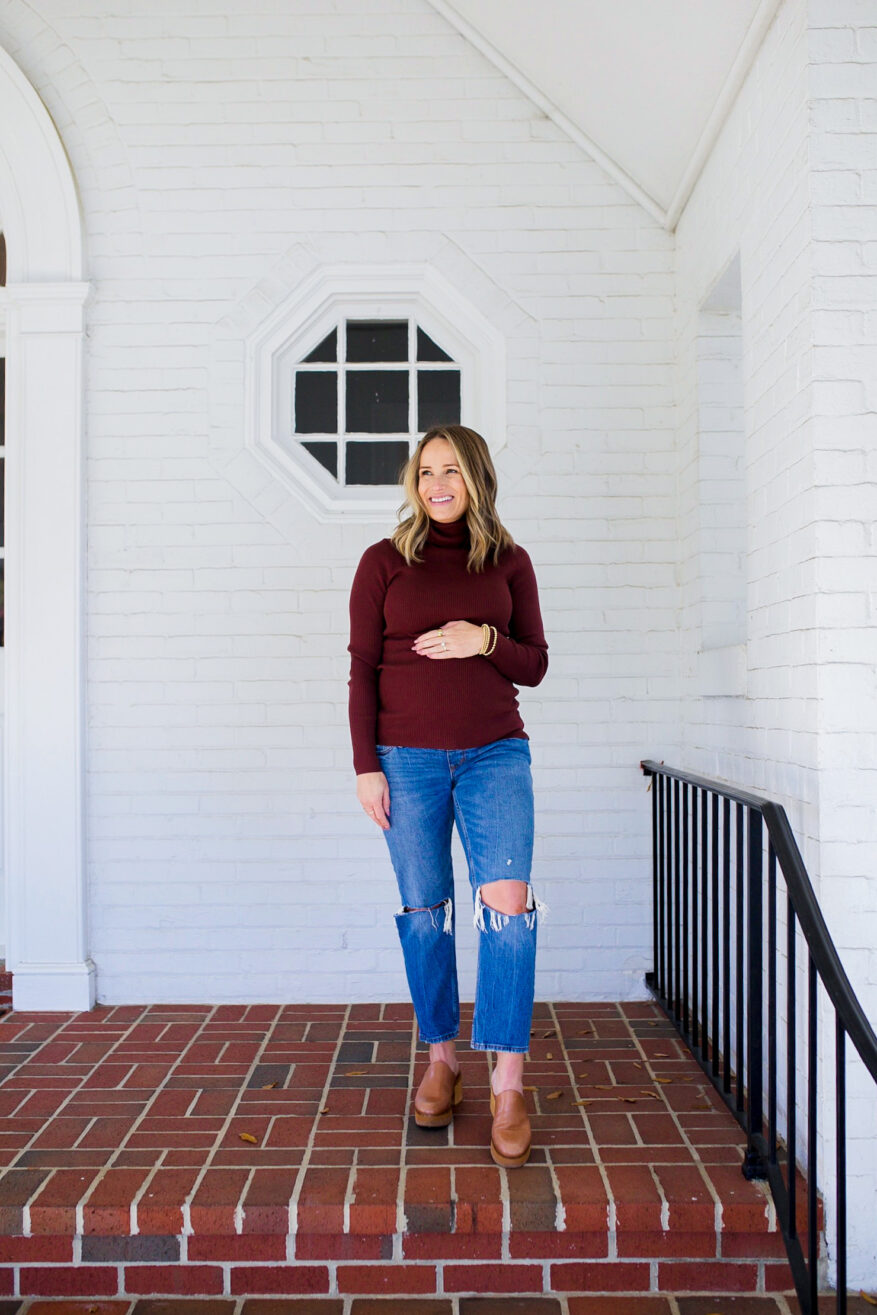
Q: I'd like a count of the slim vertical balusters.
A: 14